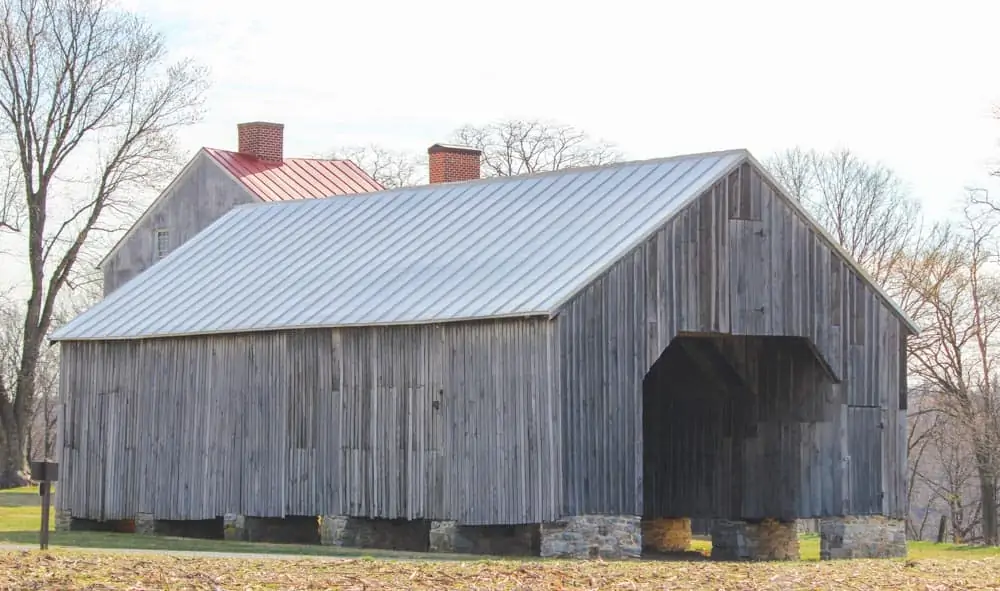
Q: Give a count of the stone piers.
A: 9